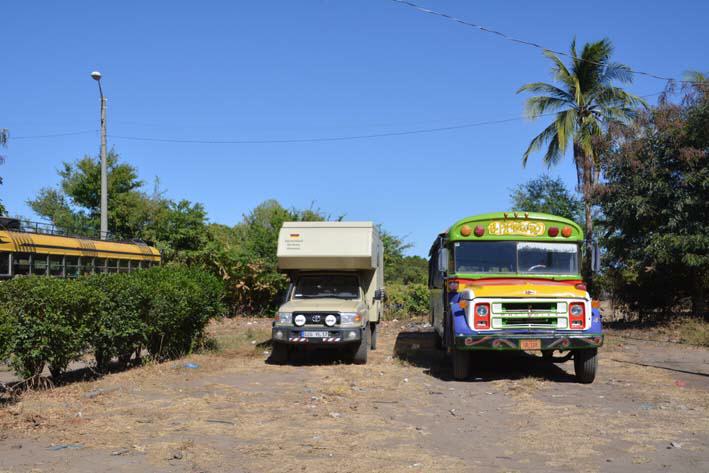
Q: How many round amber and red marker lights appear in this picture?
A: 4